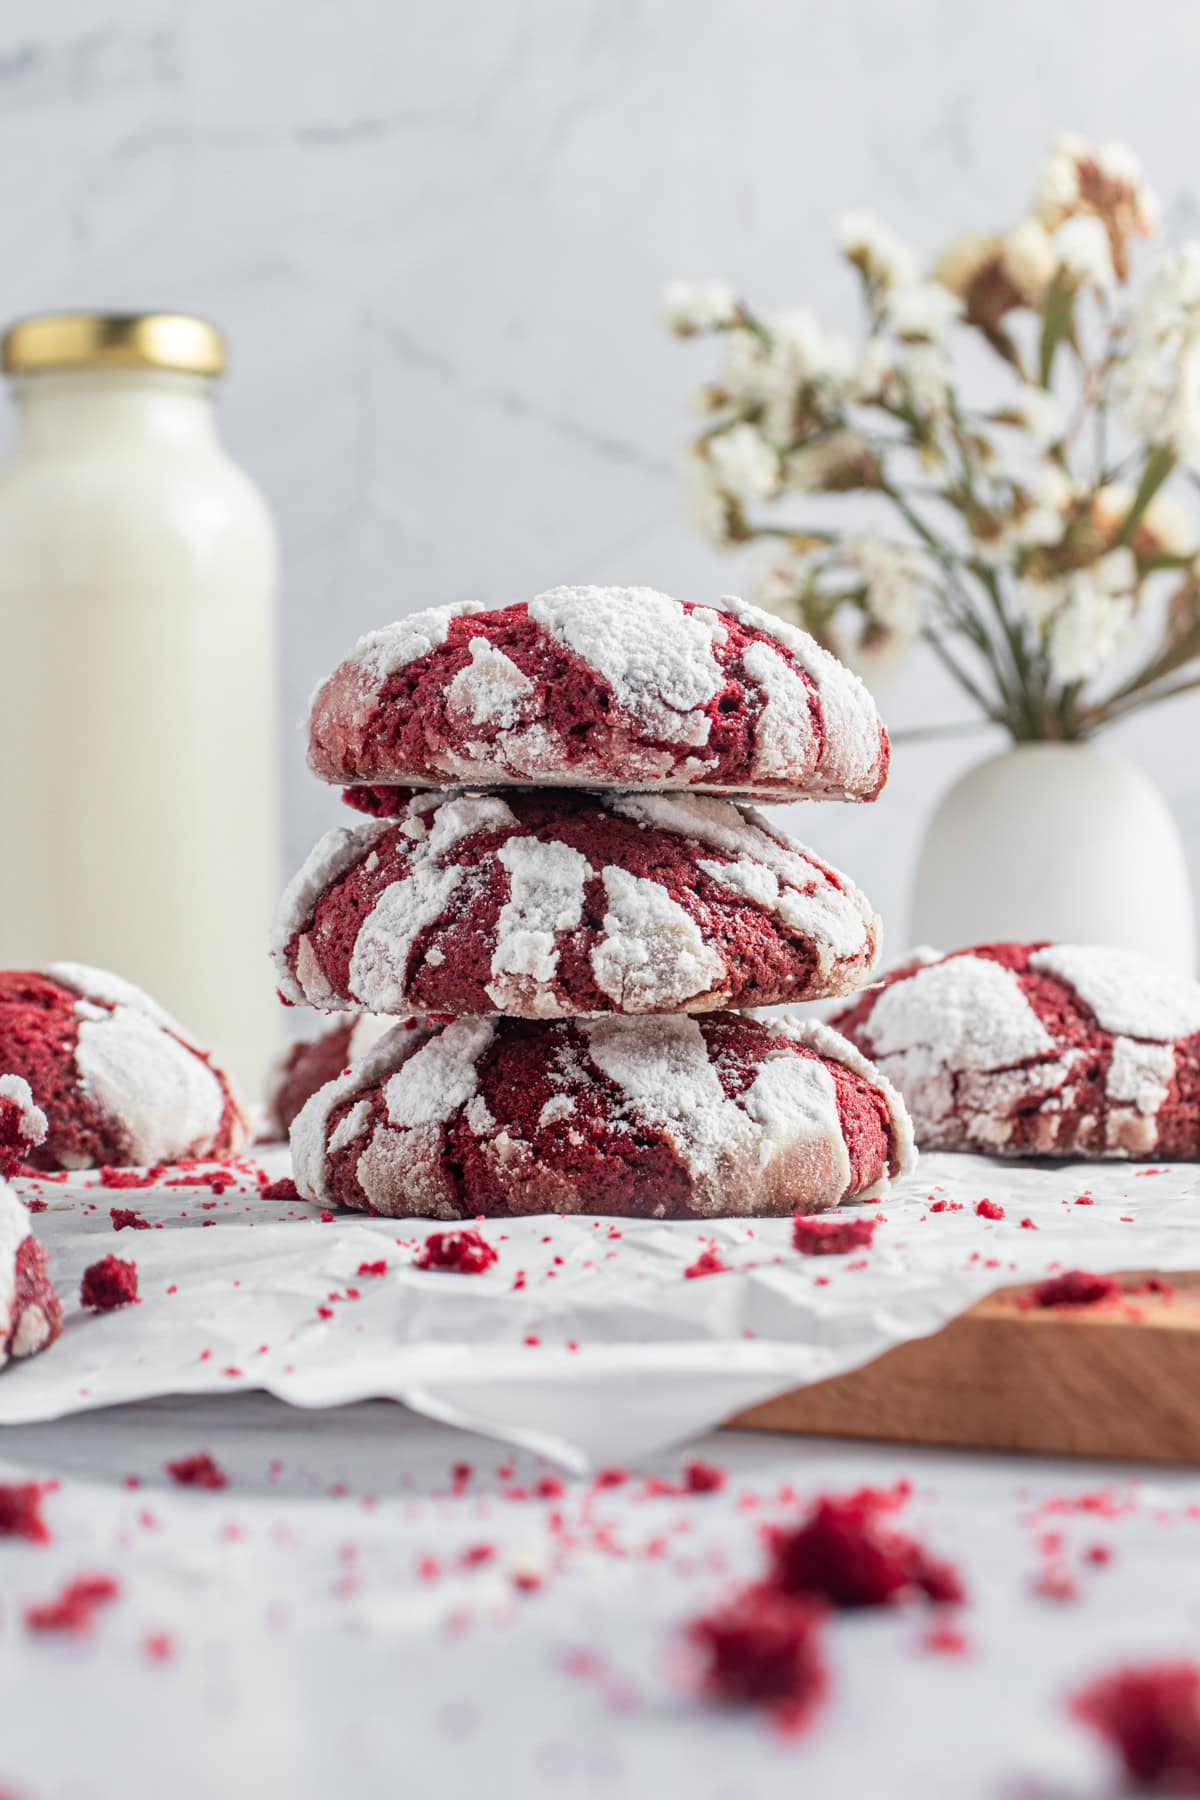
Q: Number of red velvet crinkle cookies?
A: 7